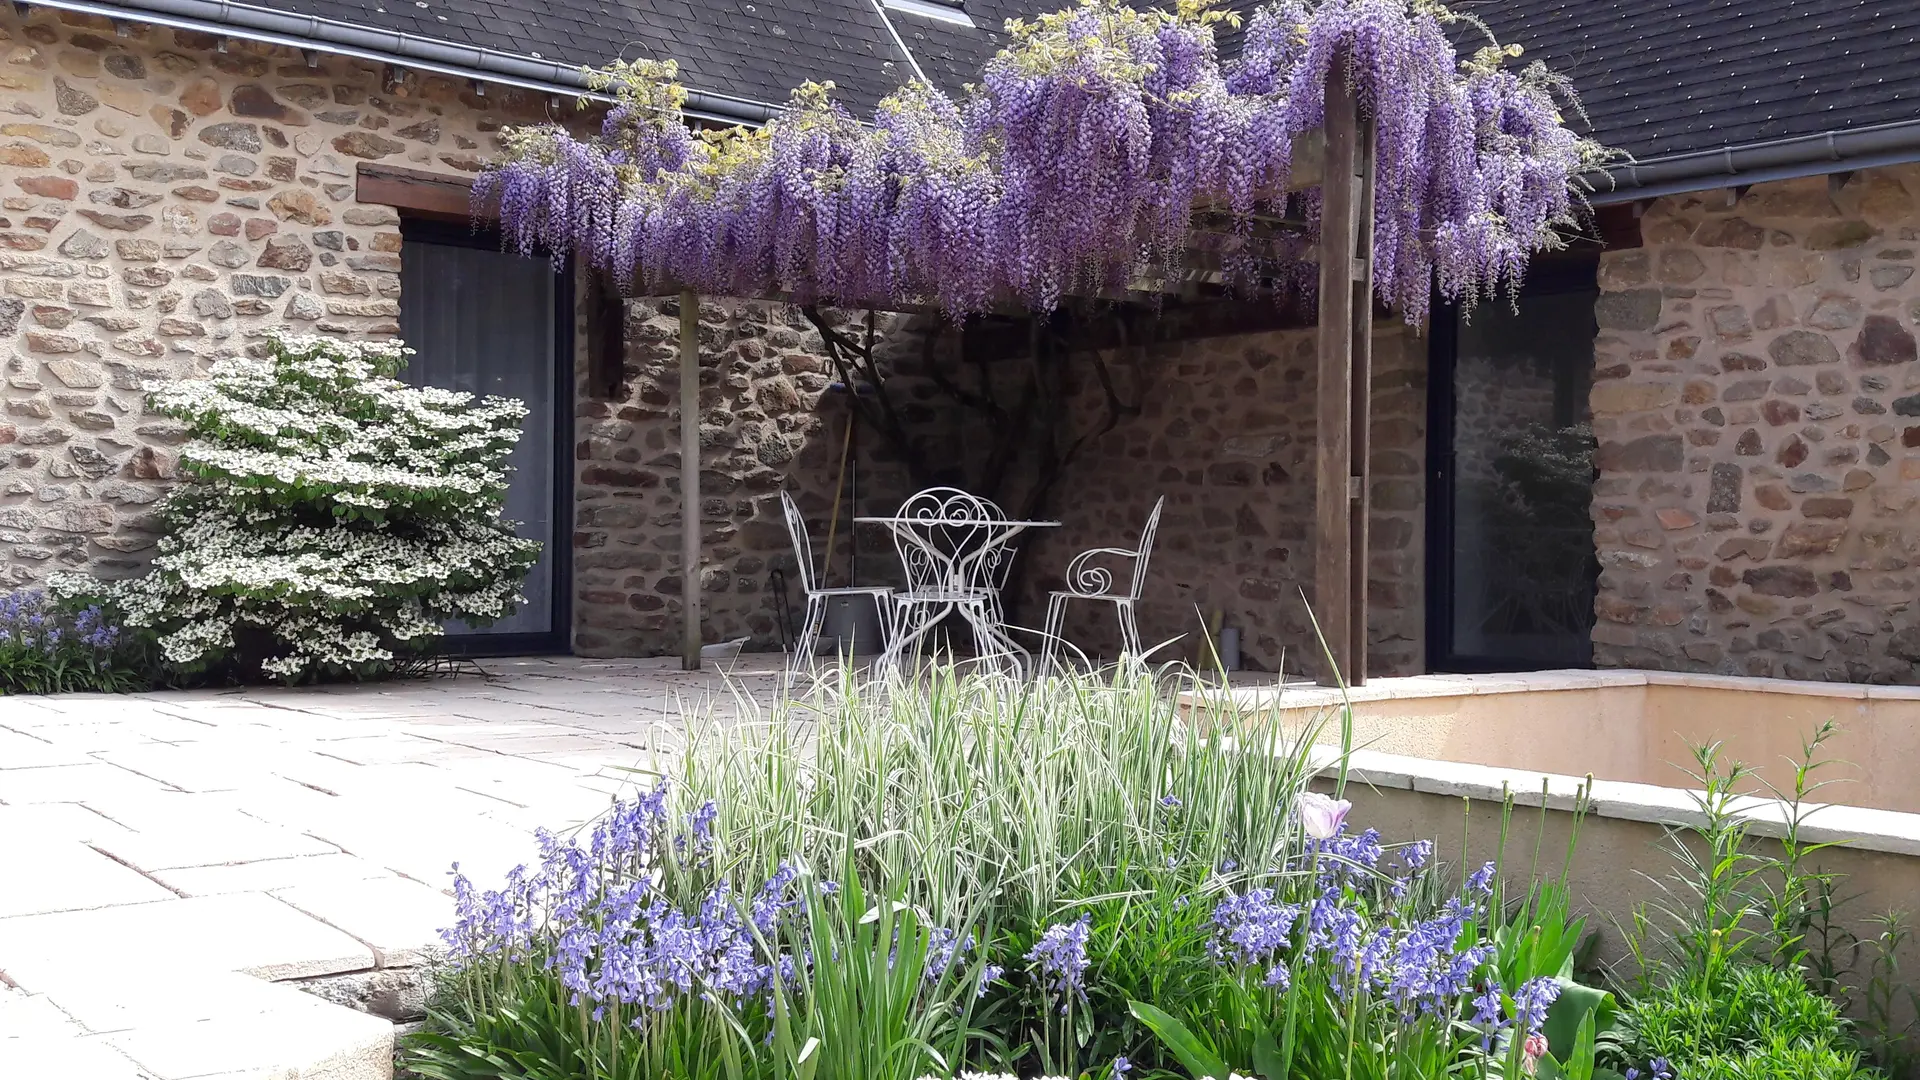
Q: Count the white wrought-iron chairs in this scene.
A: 4